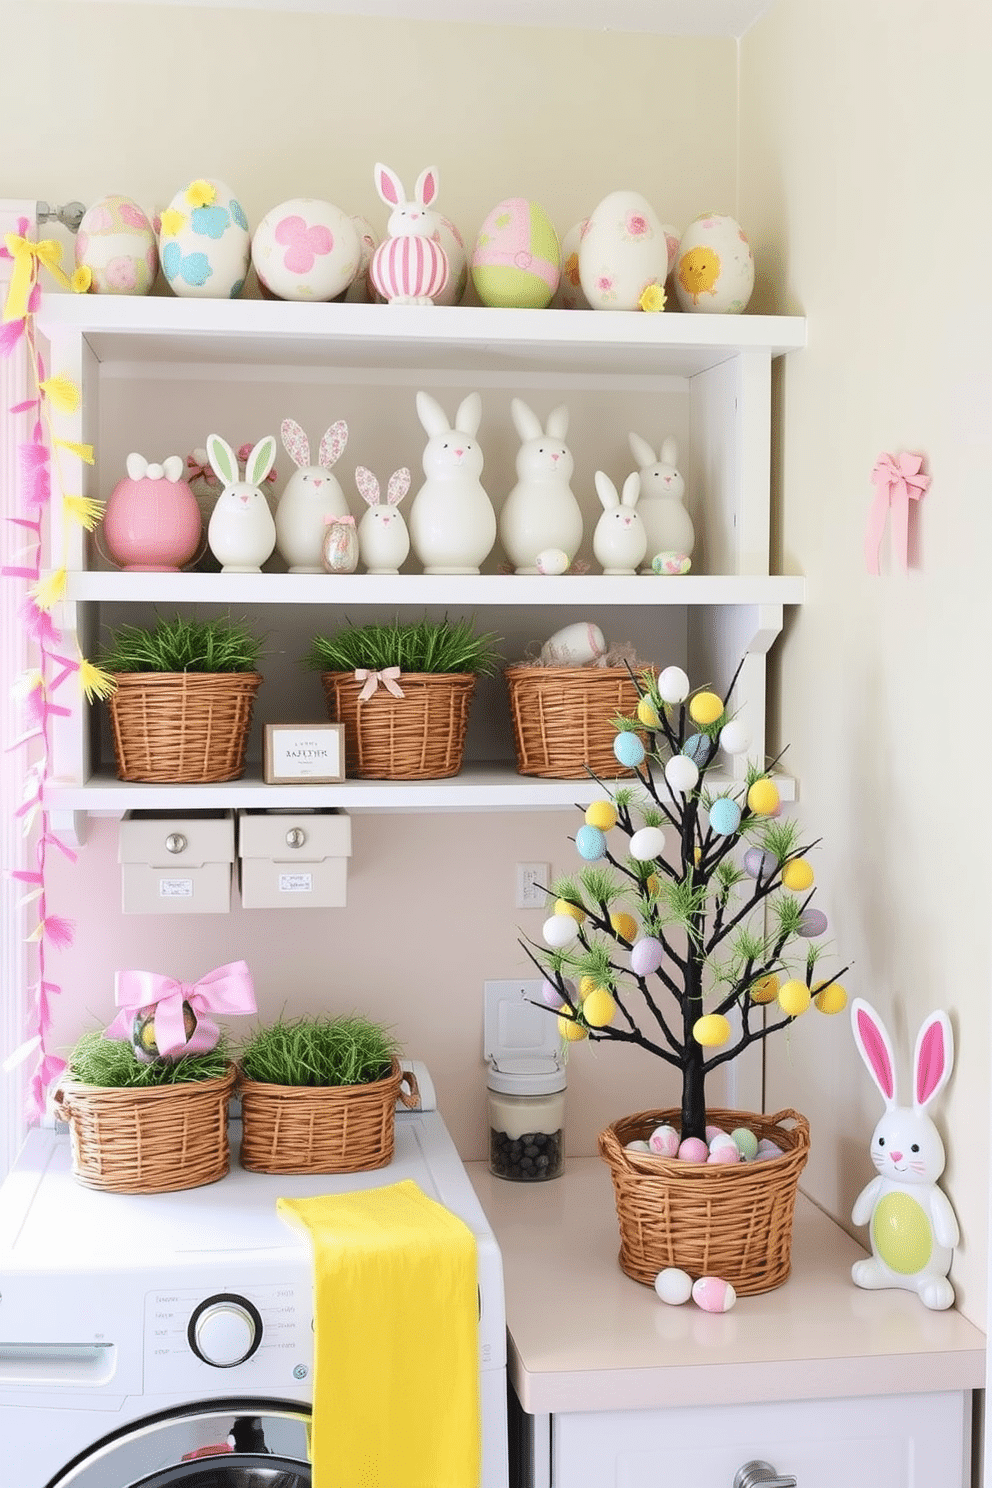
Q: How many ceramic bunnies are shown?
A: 9